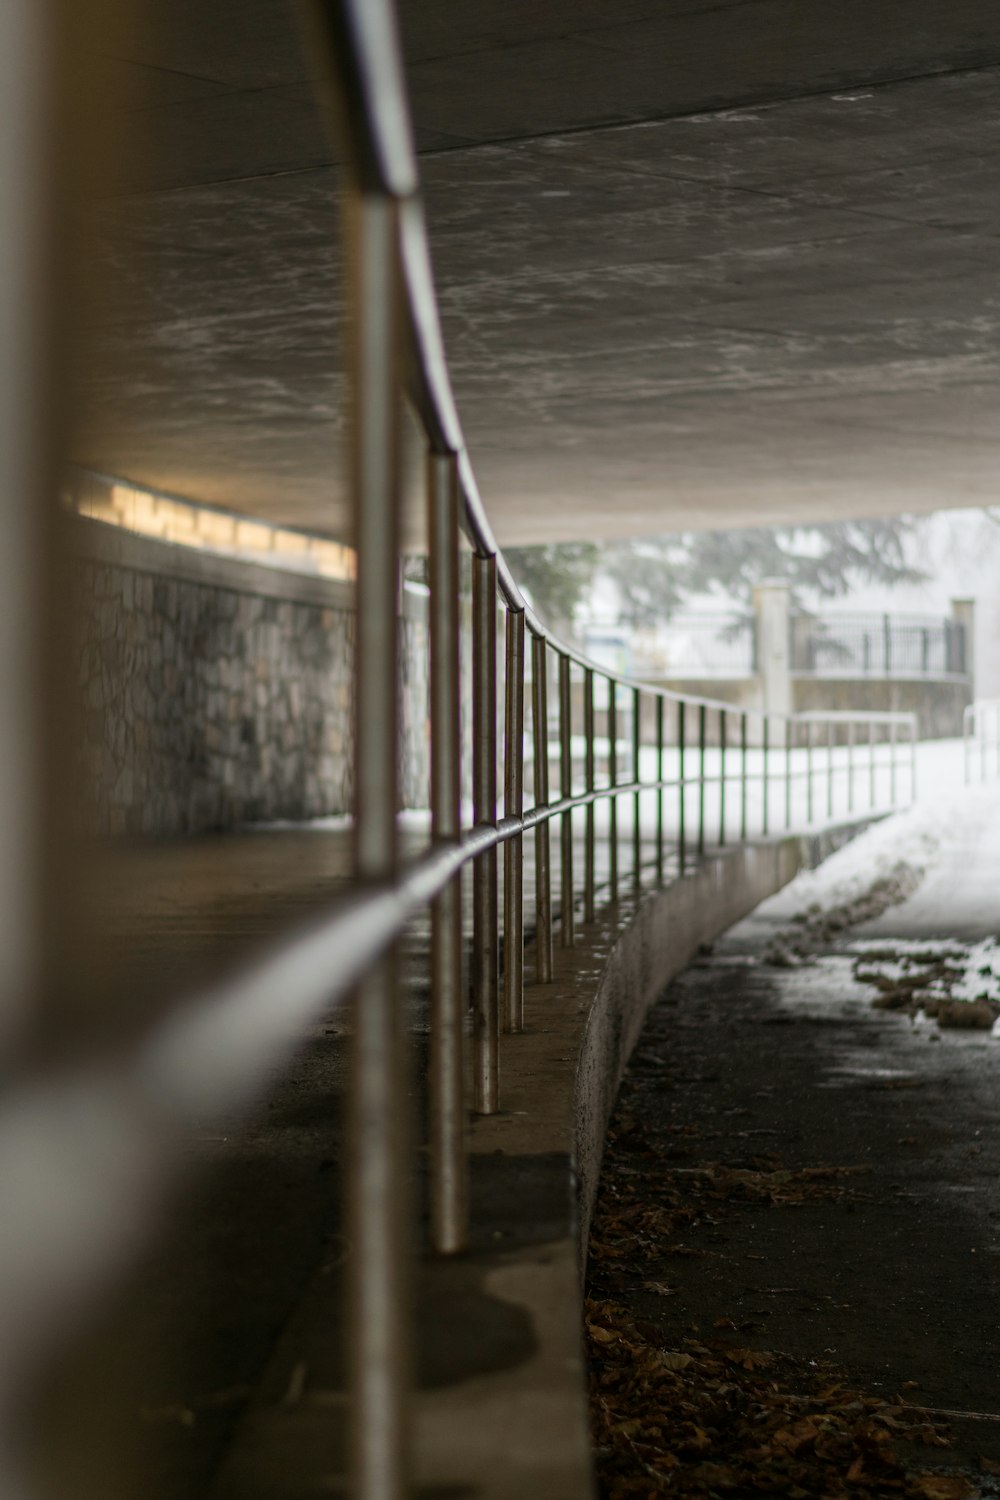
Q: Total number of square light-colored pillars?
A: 2